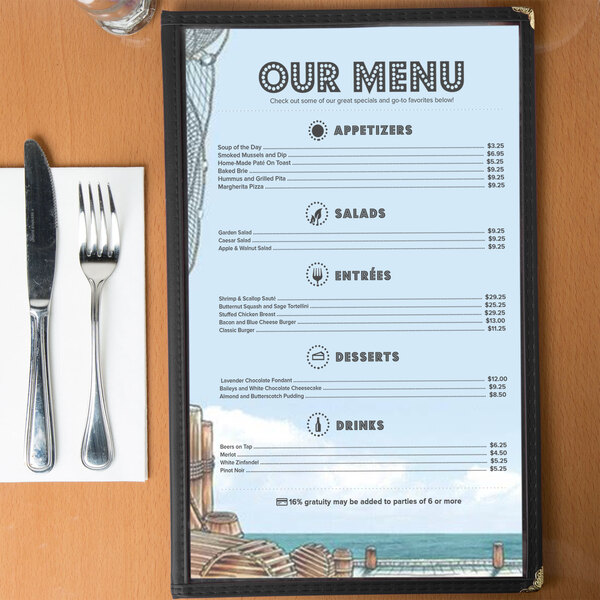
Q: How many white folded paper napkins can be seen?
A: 1